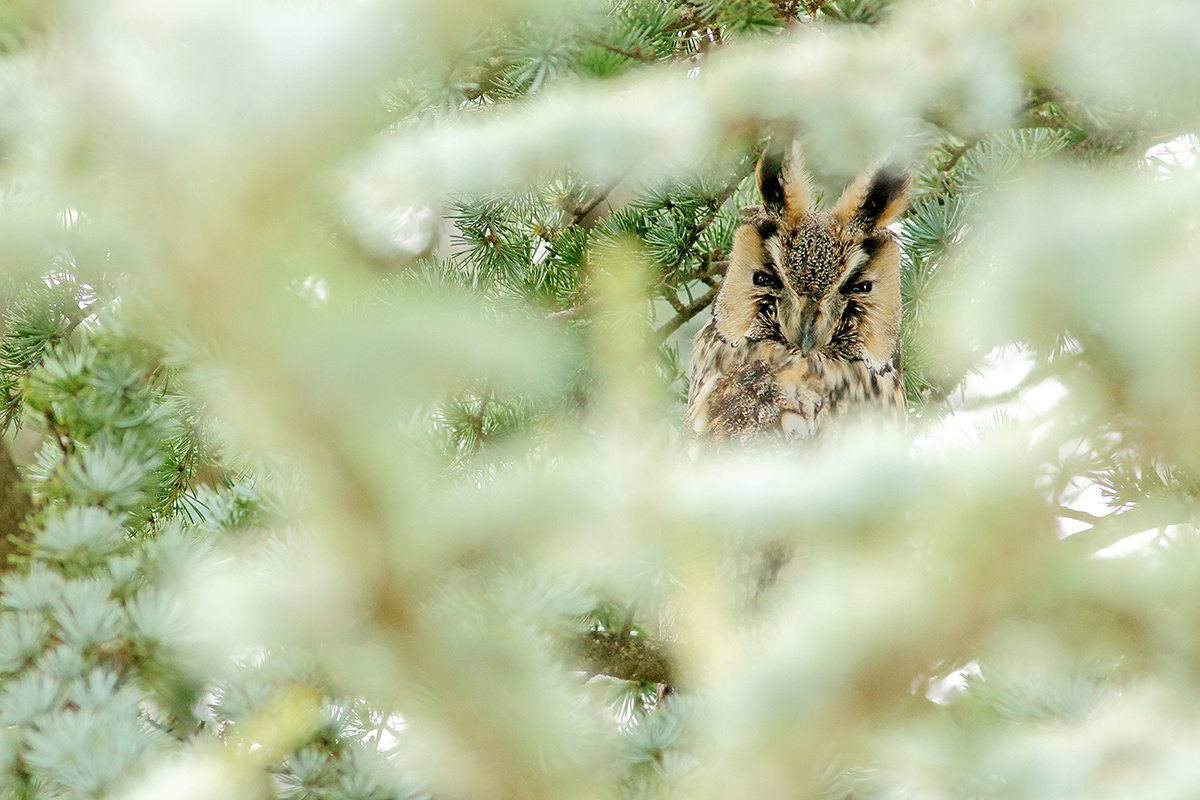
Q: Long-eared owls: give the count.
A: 1